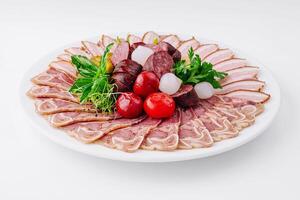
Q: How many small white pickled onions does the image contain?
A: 3